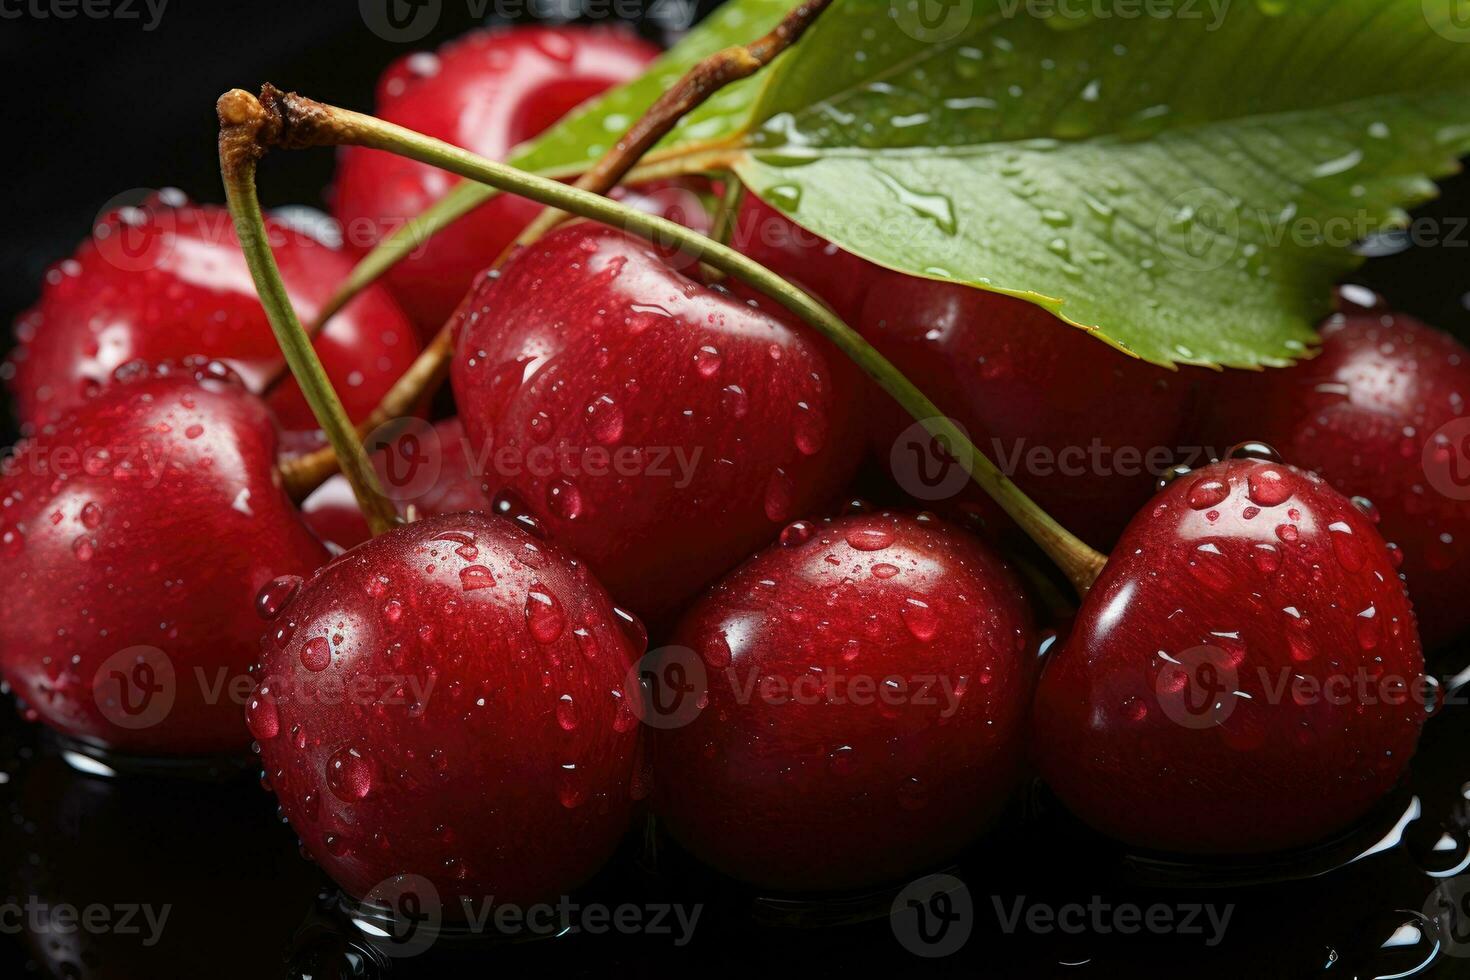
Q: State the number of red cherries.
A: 11